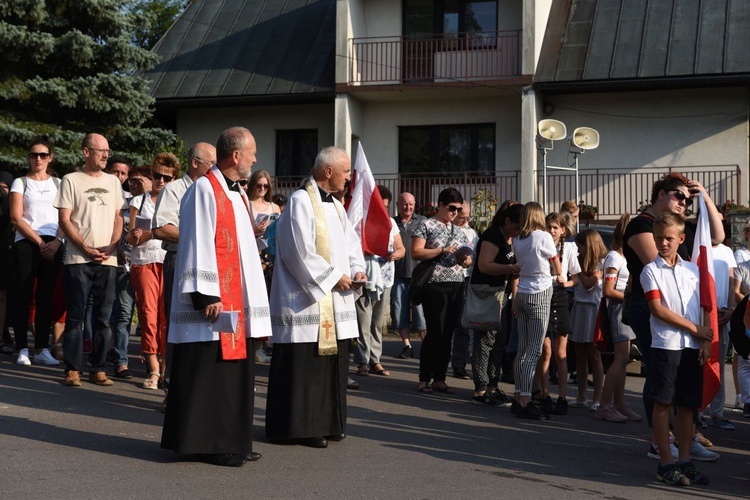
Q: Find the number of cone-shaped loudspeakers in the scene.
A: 2